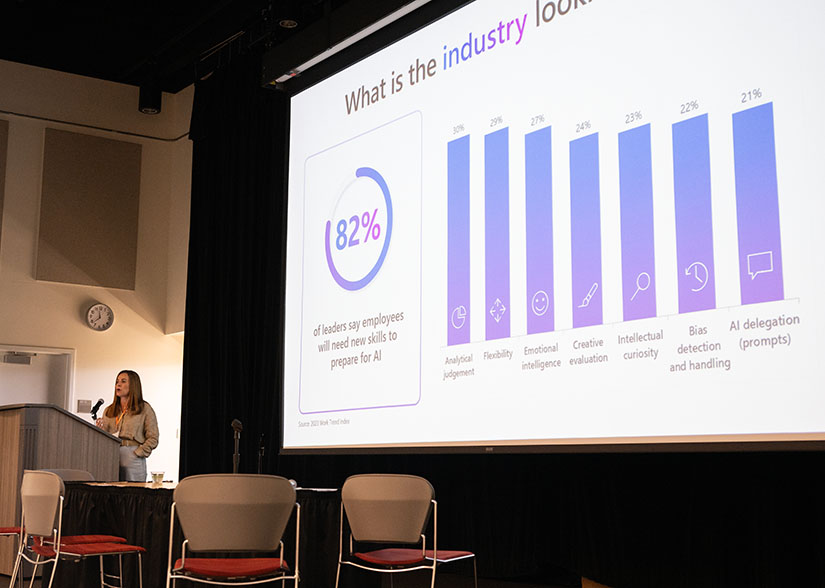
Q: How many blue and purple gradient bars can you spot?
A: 7